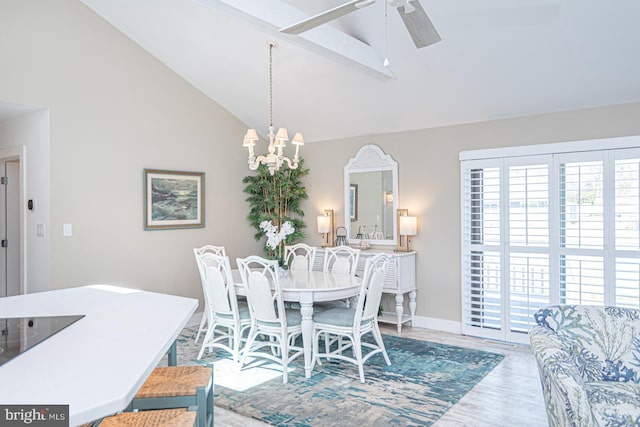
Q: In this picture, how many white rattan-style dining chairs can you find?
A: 6